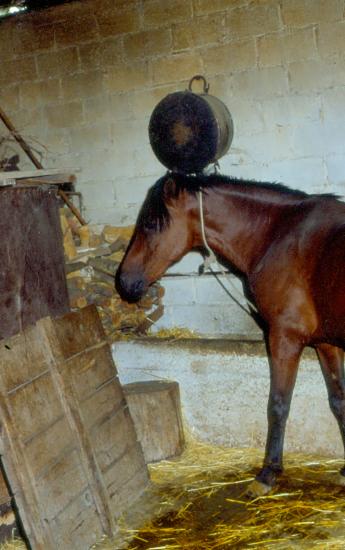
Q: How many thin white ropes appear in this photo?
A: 1